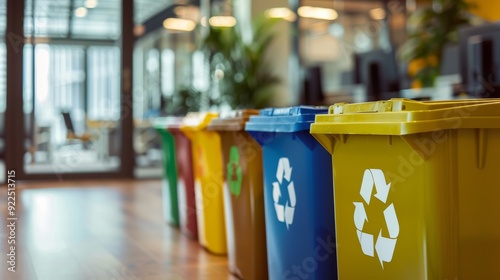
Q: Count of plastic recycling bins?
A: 6